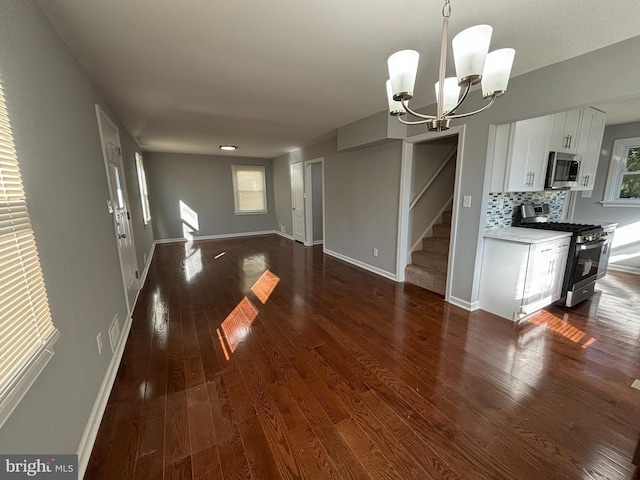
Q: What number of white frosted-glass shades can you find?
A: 5